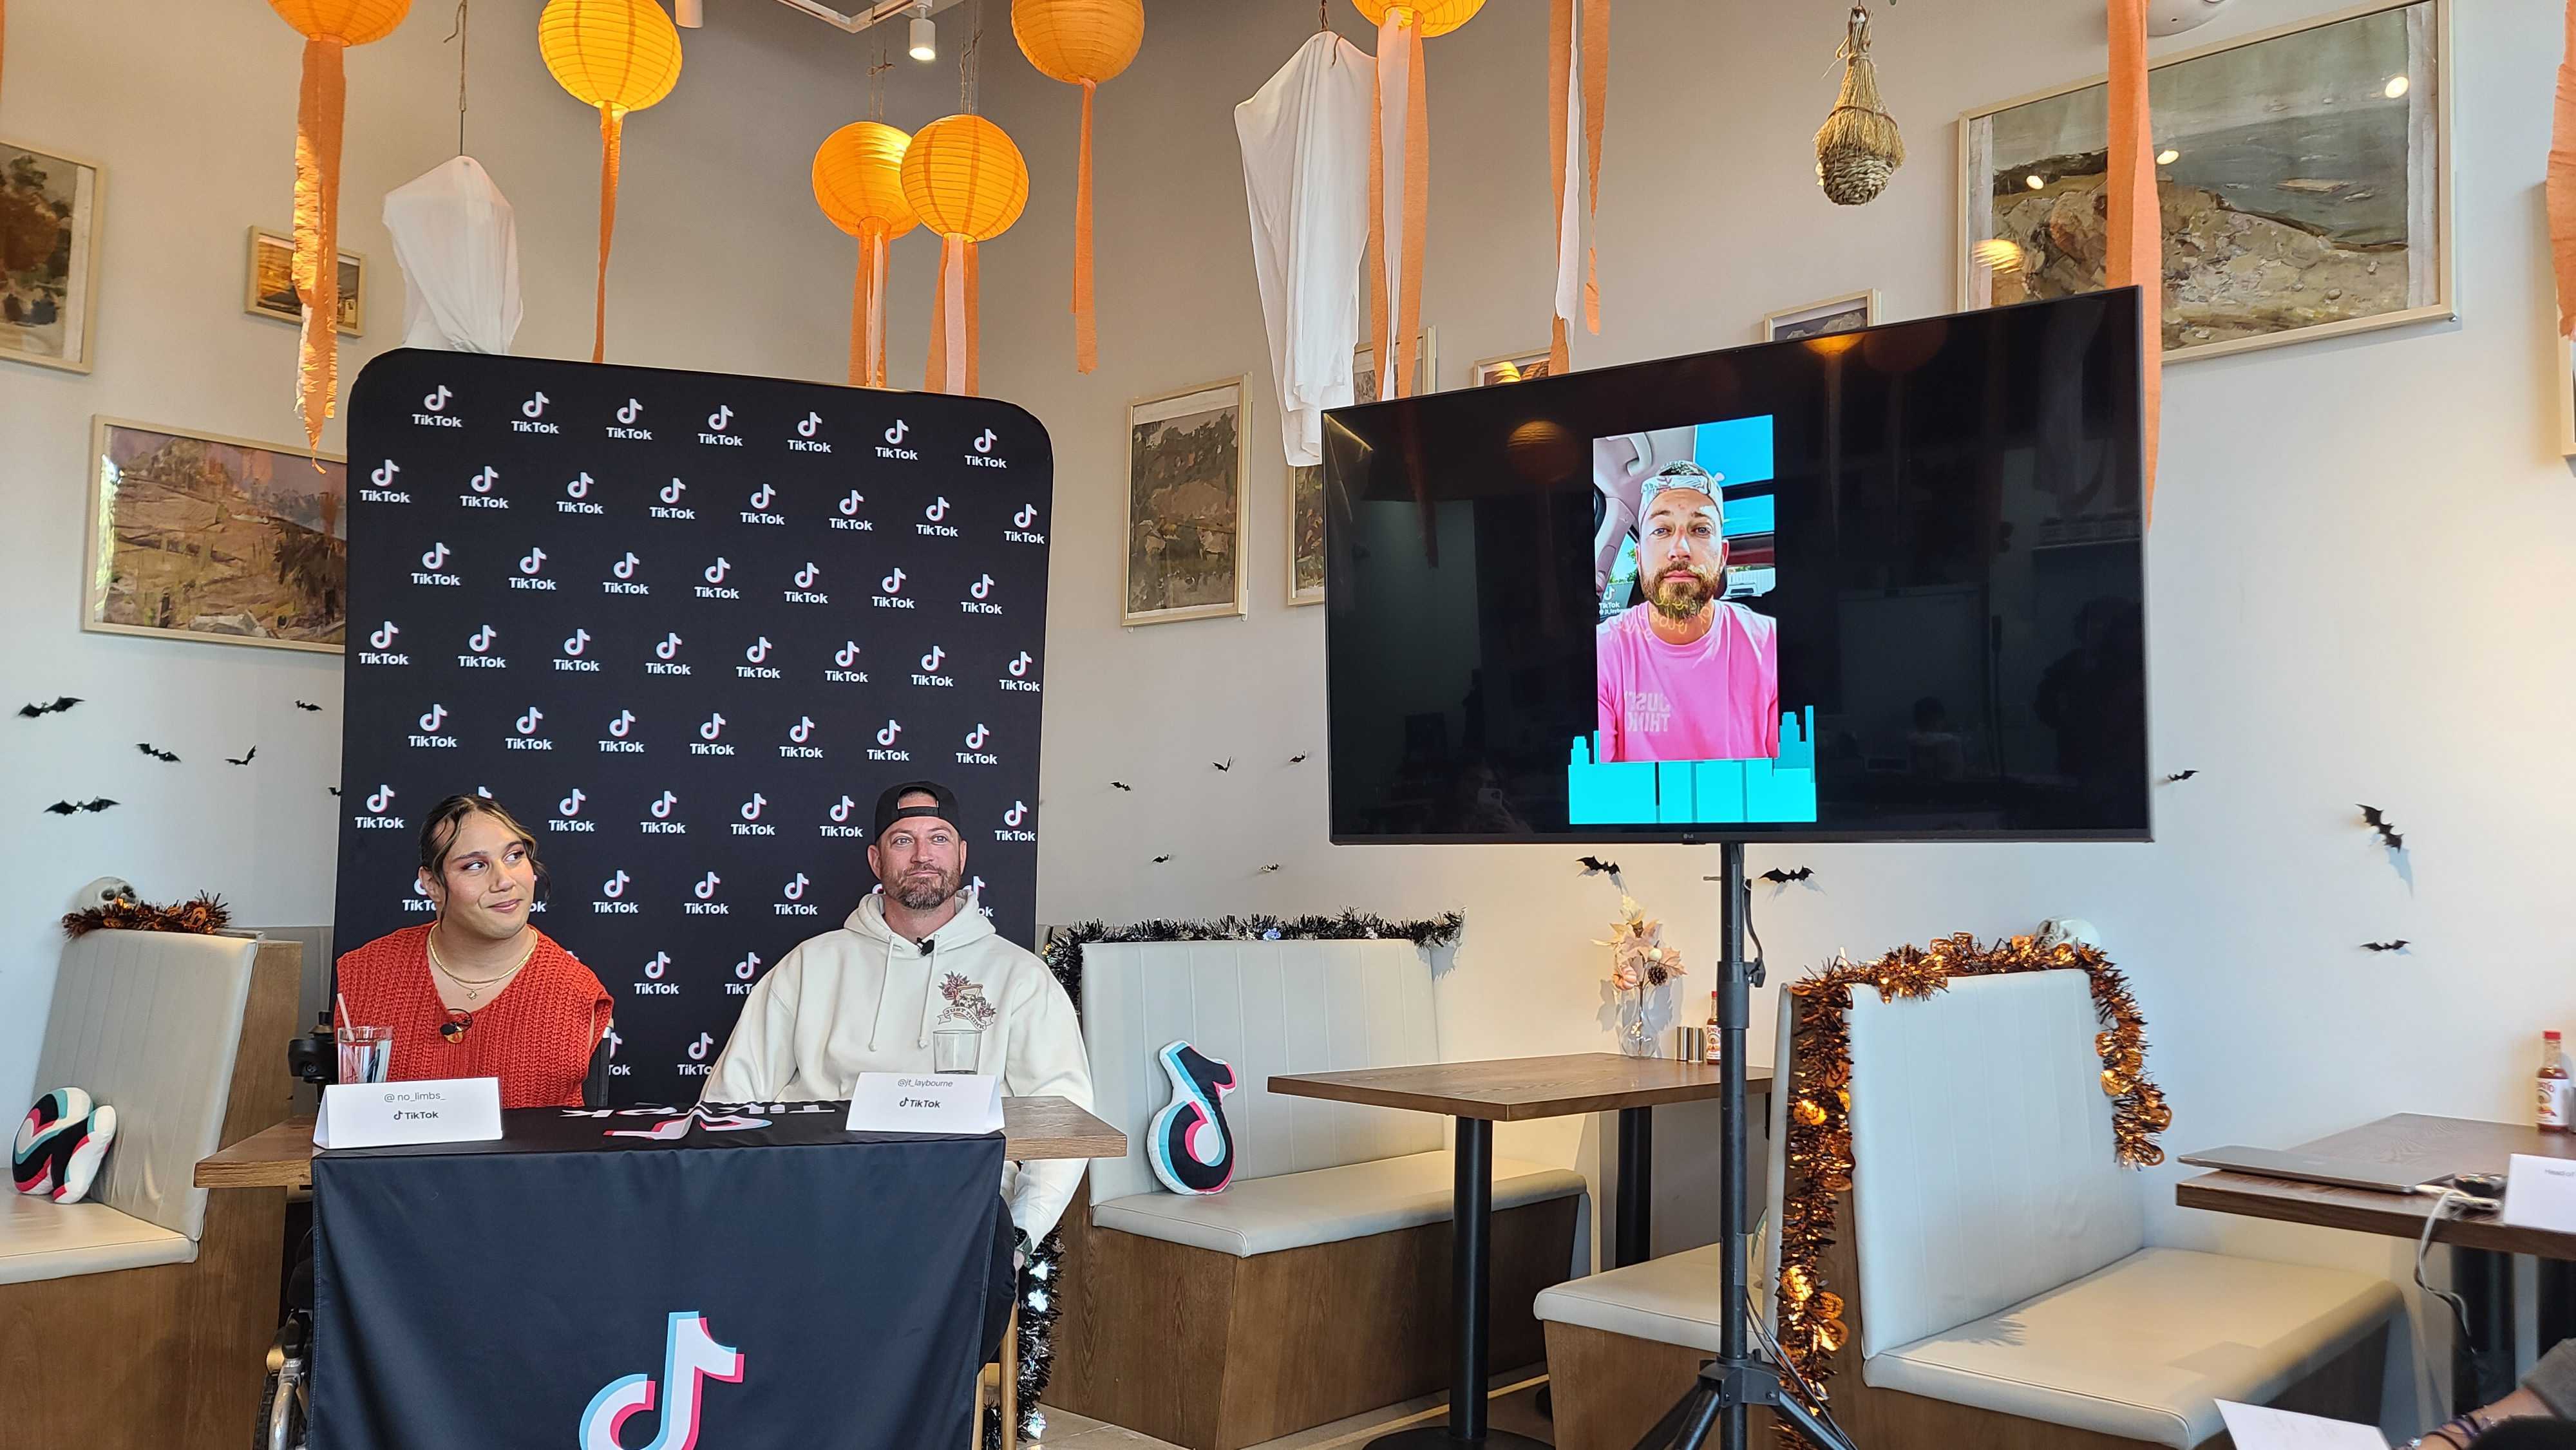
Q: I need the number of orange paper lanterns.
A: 6